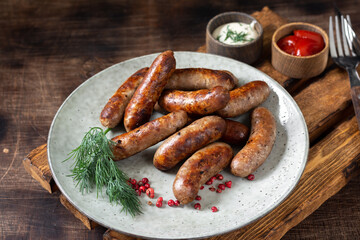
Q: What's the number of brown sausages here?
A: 10